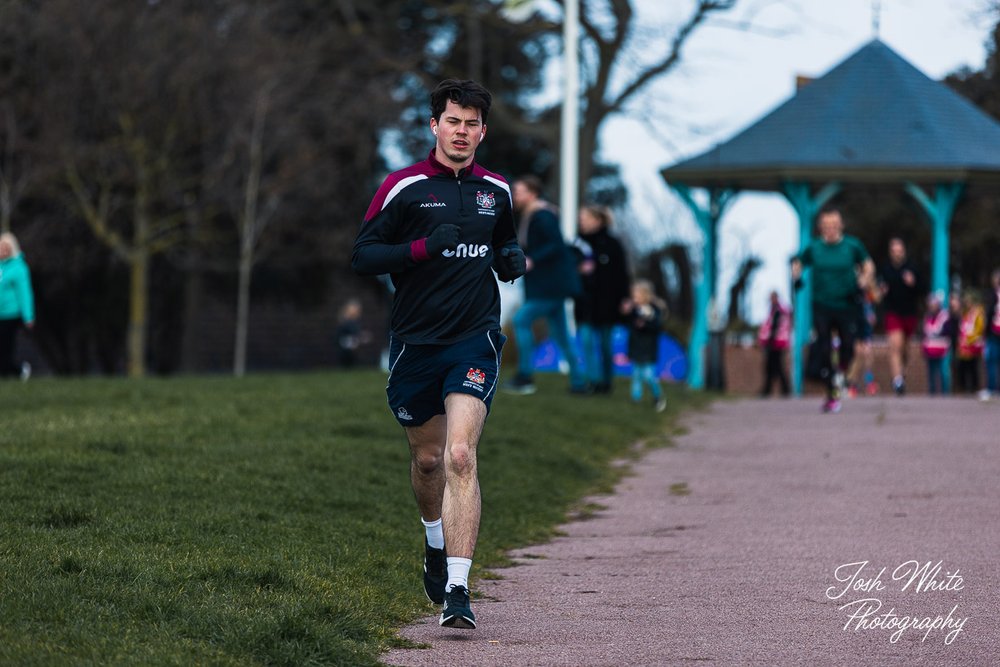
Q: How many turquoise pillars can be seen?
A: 3